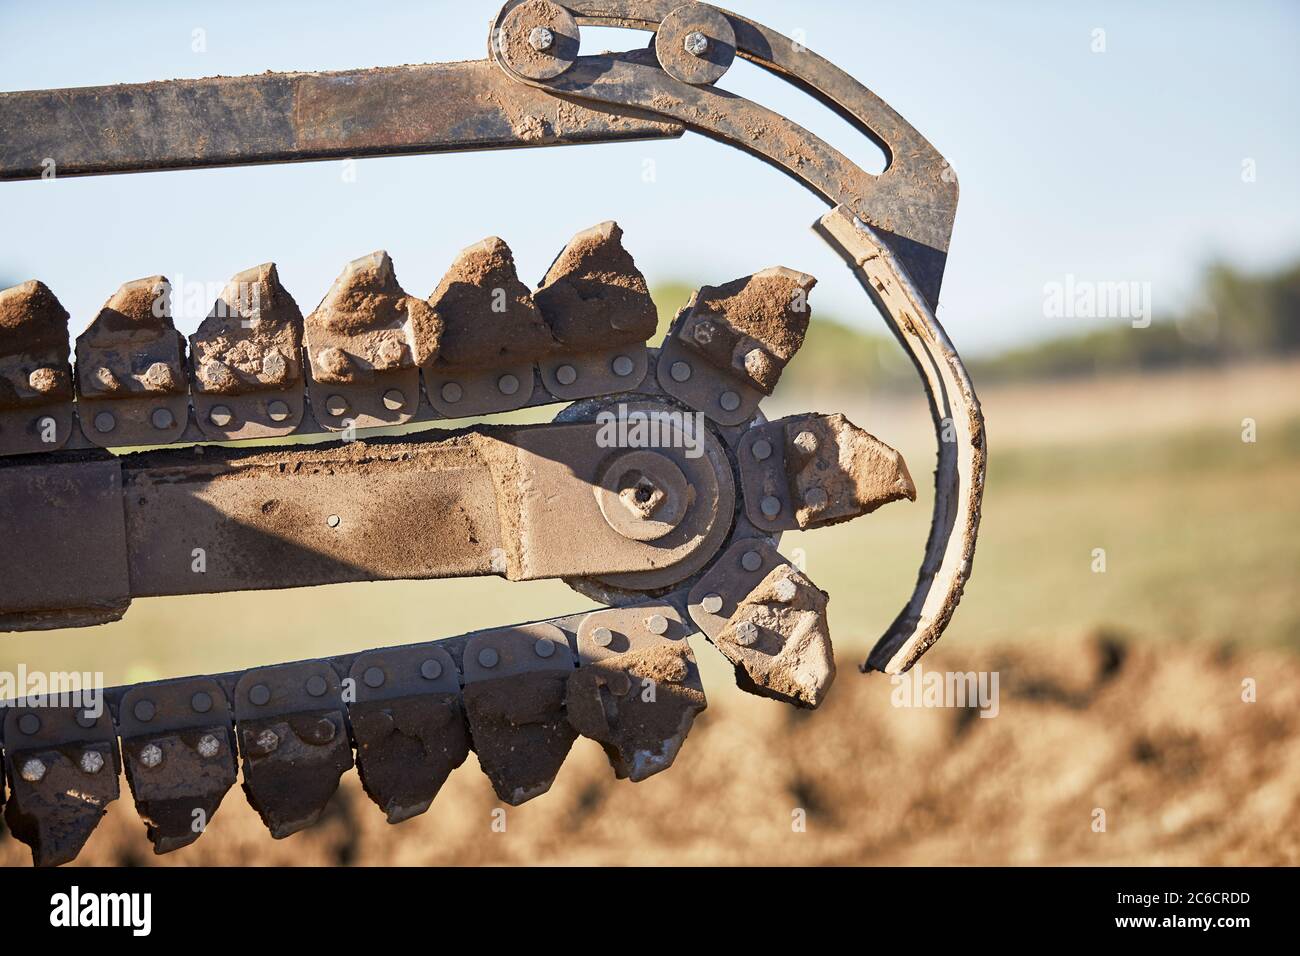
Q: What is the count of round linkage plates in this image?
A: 2